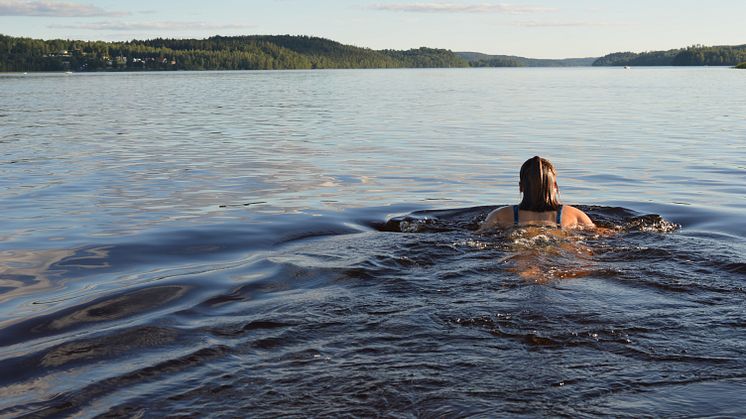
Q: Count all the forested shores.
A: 2